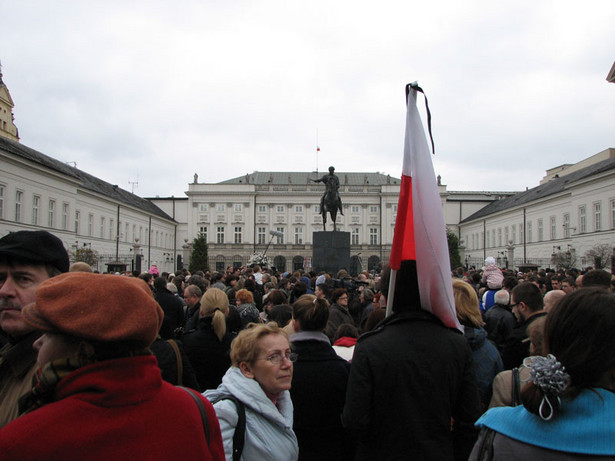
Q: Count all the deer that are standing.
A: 0